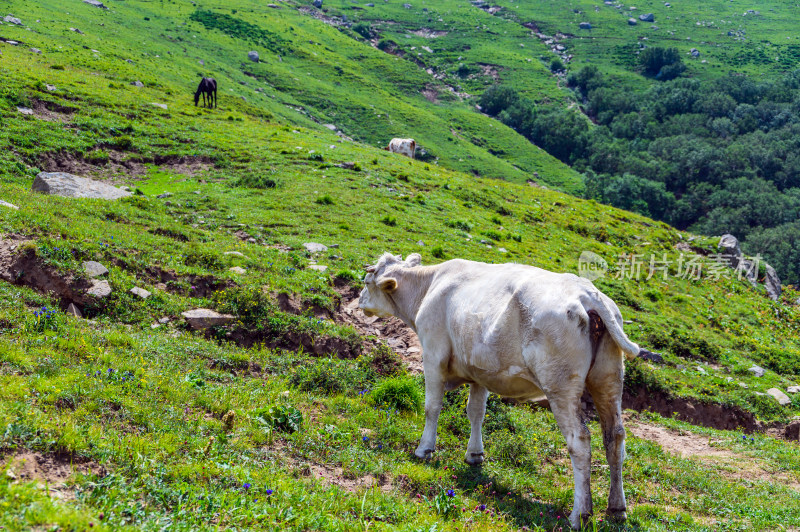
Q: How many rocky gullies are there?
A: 2